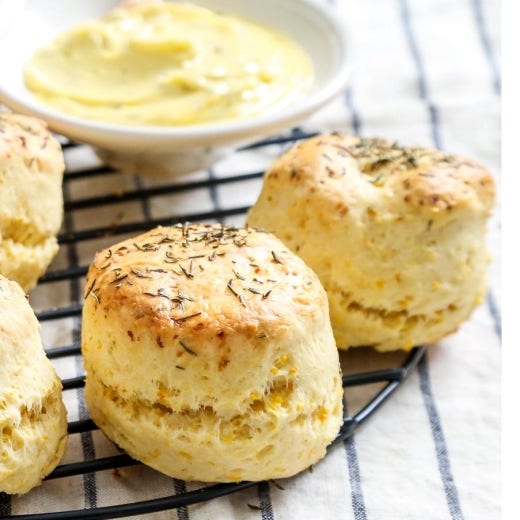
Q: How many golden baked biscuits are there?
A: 4